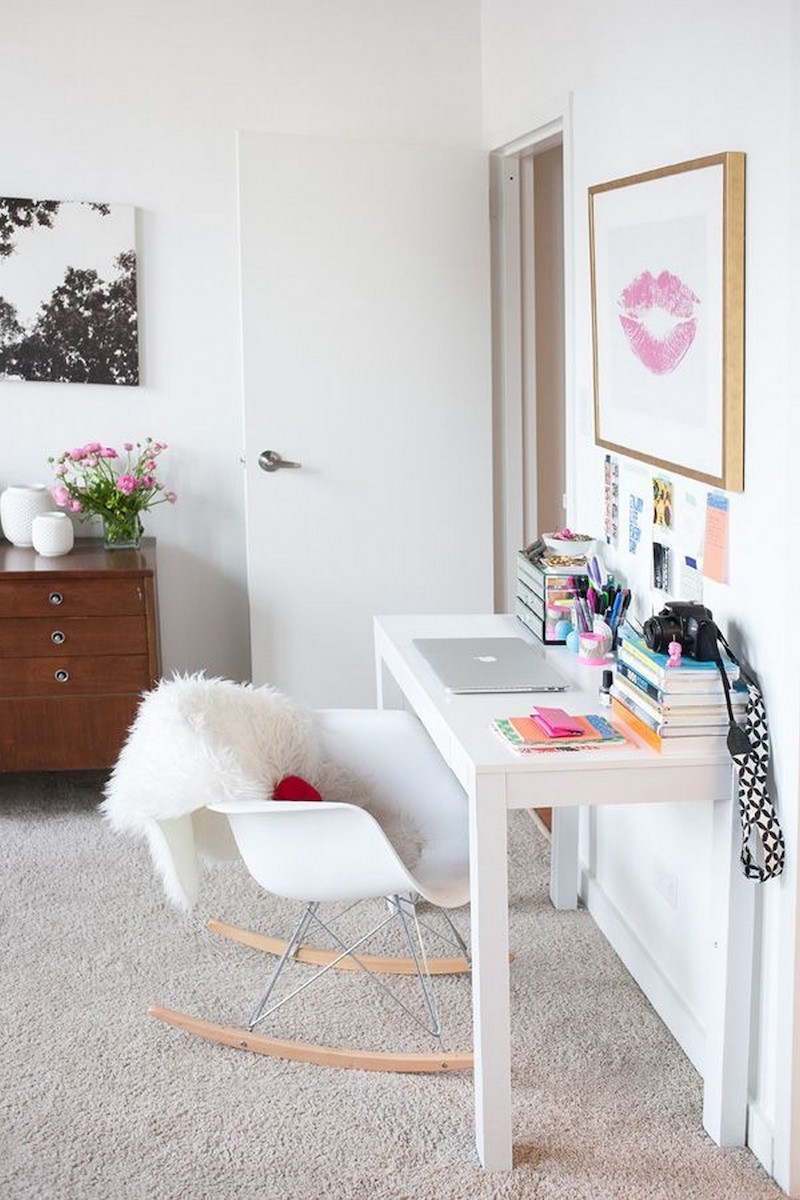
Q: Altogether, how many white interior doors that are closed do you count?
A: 0